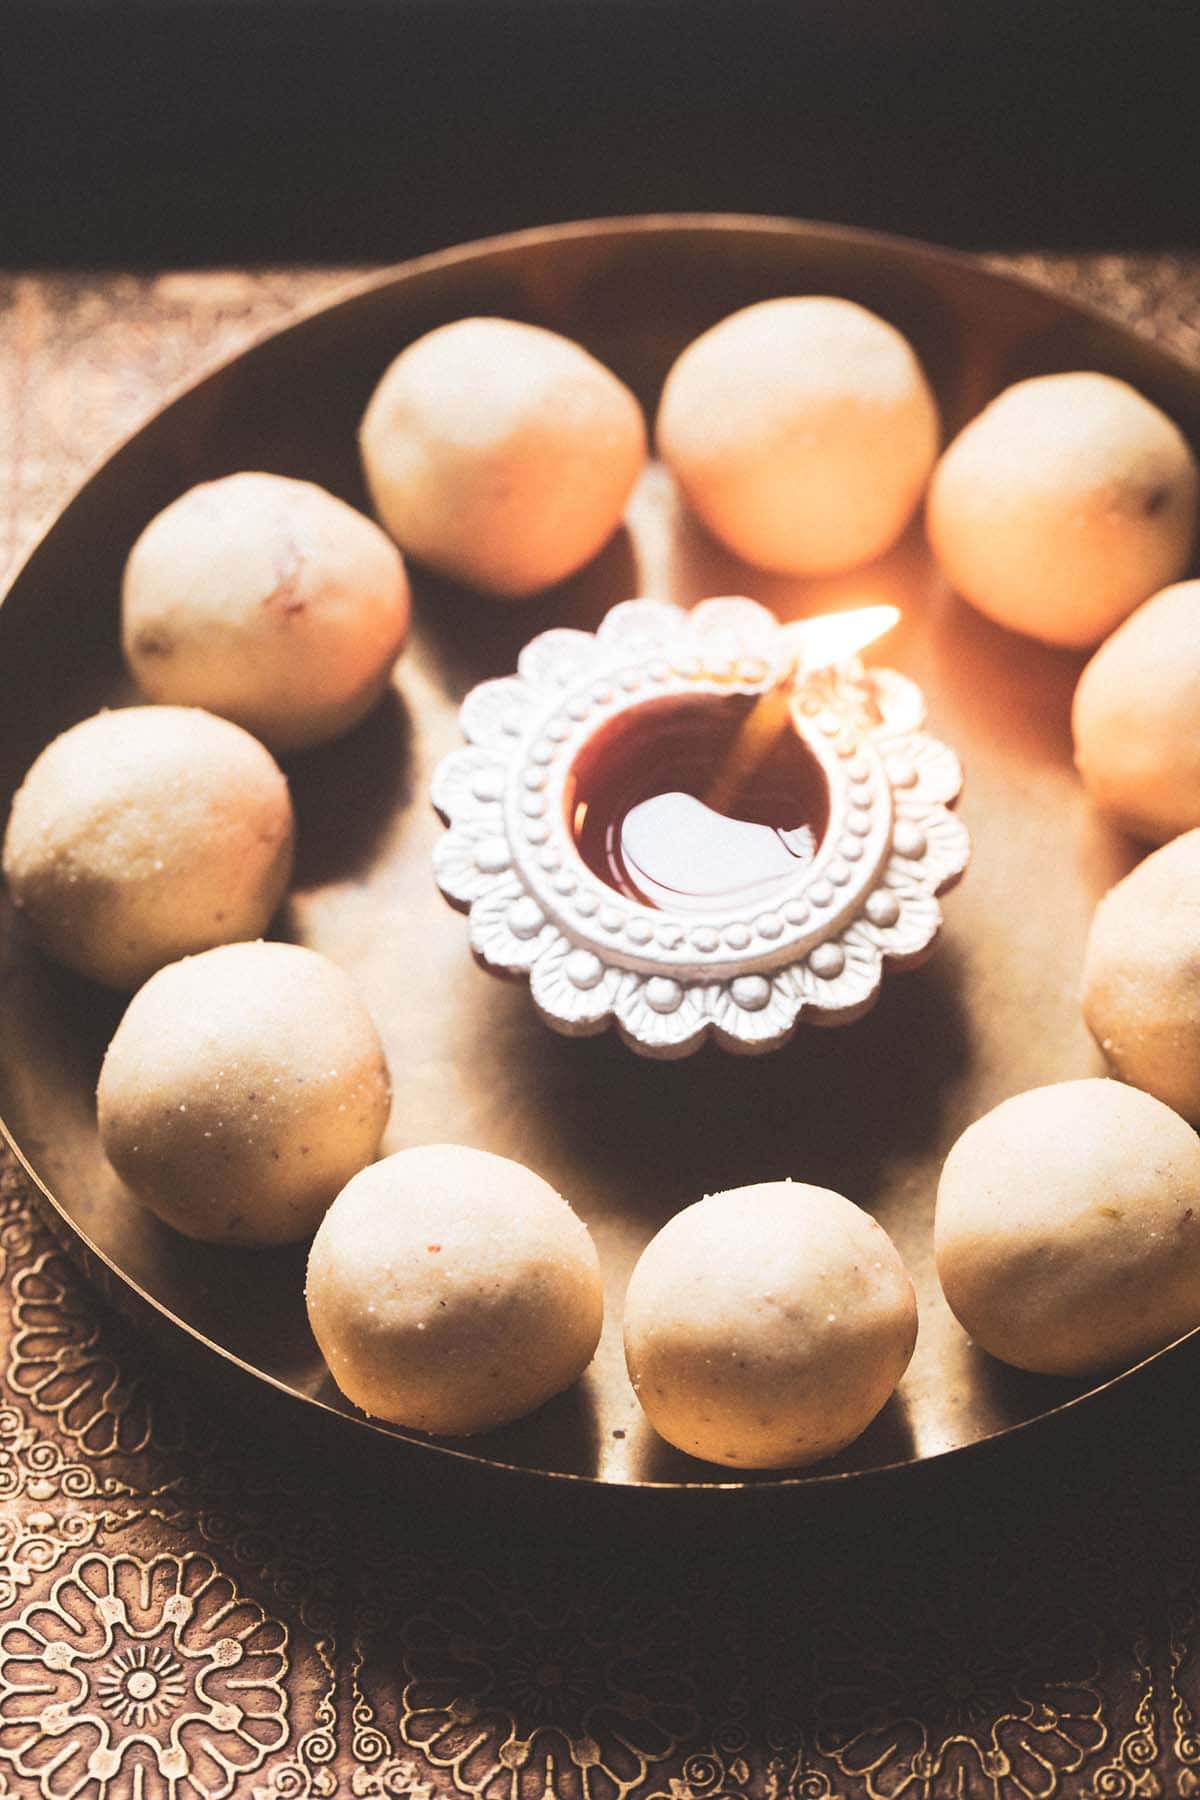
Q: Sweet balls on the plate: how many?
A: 11